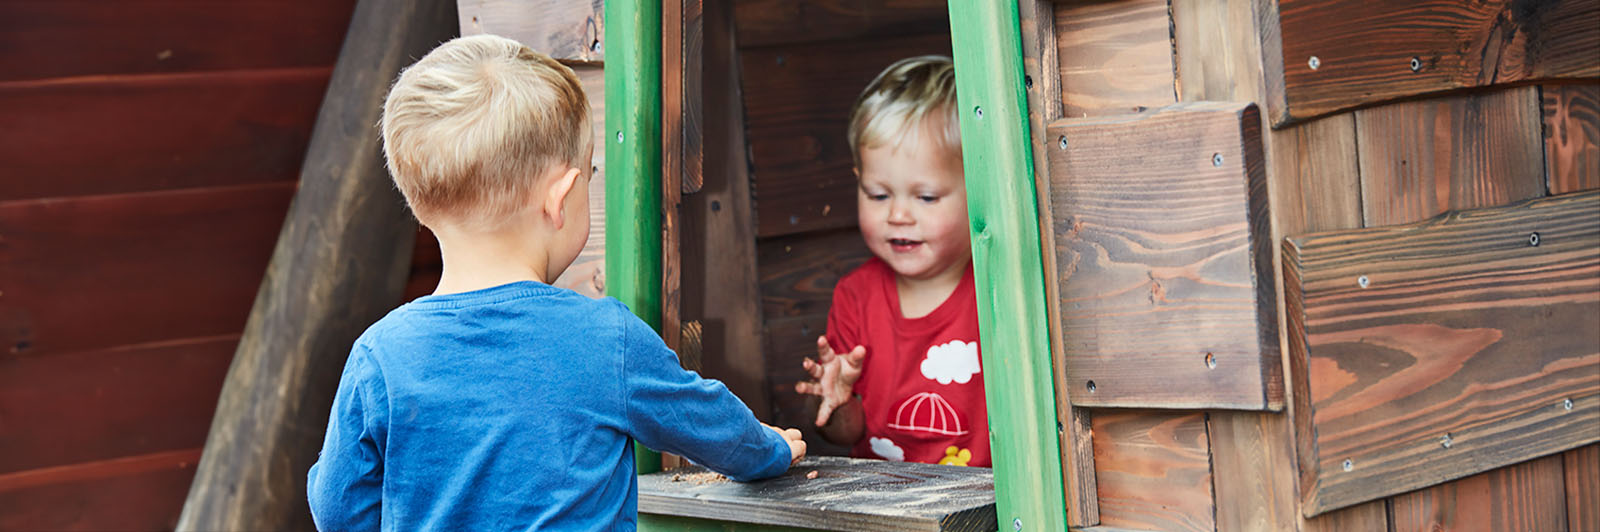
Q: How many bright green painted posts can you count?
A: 2